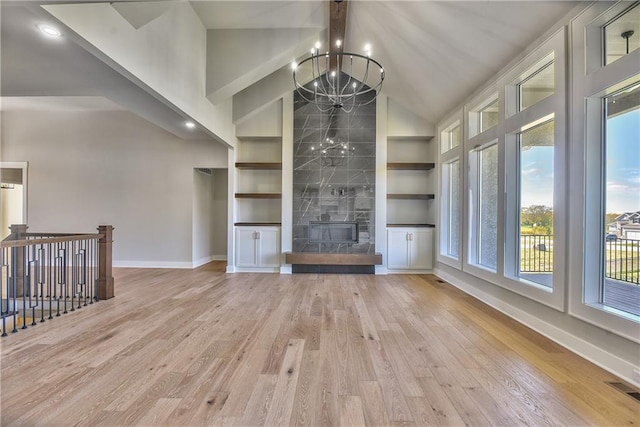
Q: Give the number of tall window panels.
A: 4